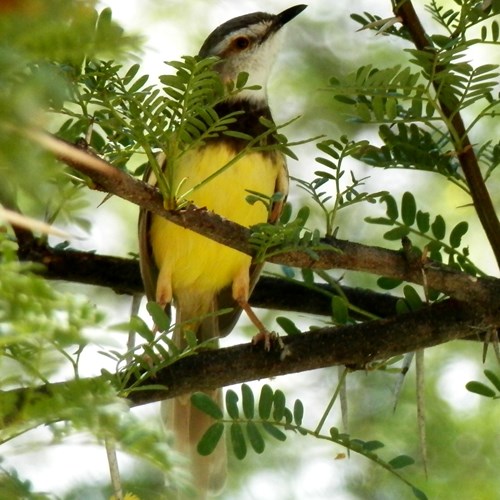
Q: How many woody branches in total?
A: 4